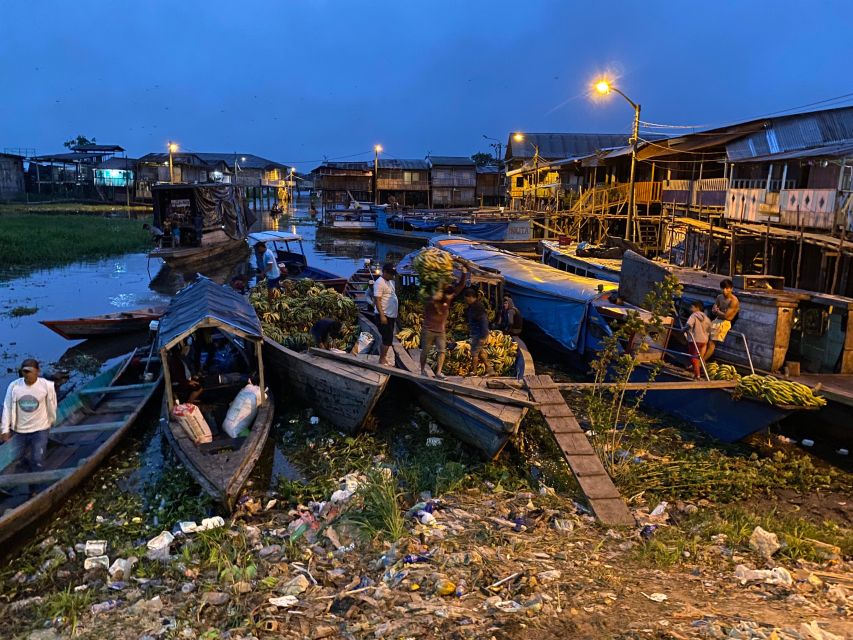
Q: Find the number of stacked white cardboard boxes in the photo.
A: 0